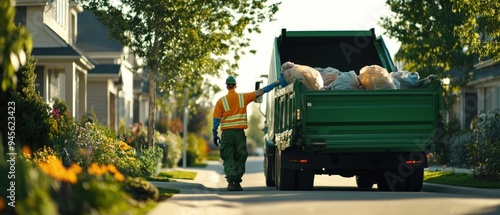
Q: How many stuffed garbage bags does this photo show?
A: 5